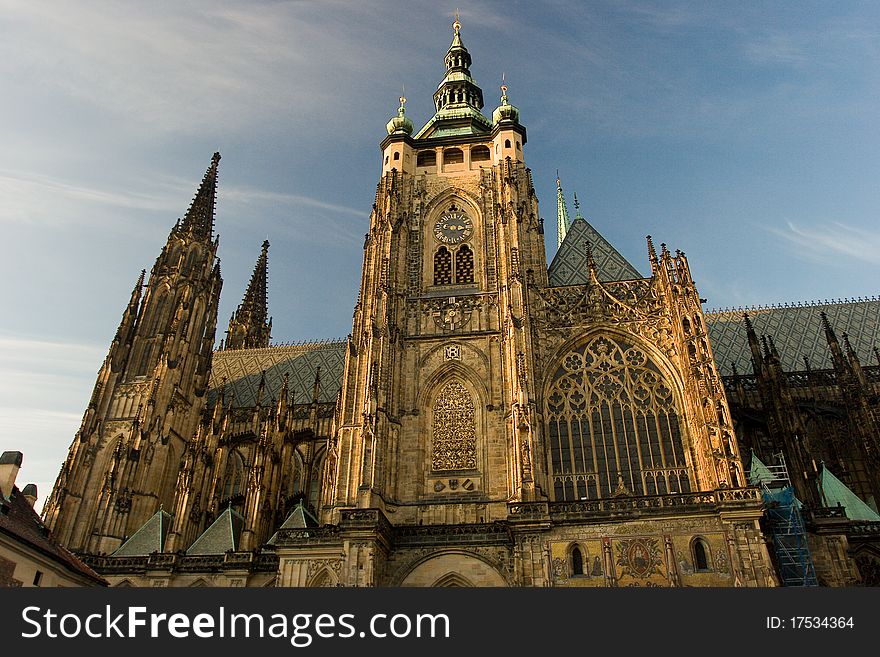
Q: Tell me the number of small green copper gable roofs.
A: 5